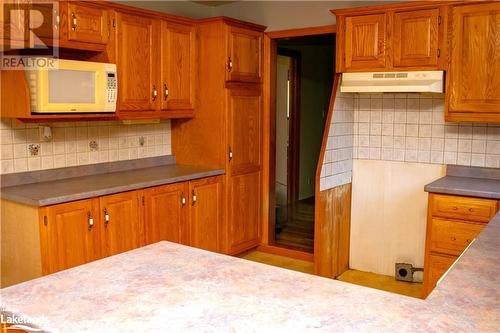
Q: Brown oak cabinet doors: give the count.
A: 13